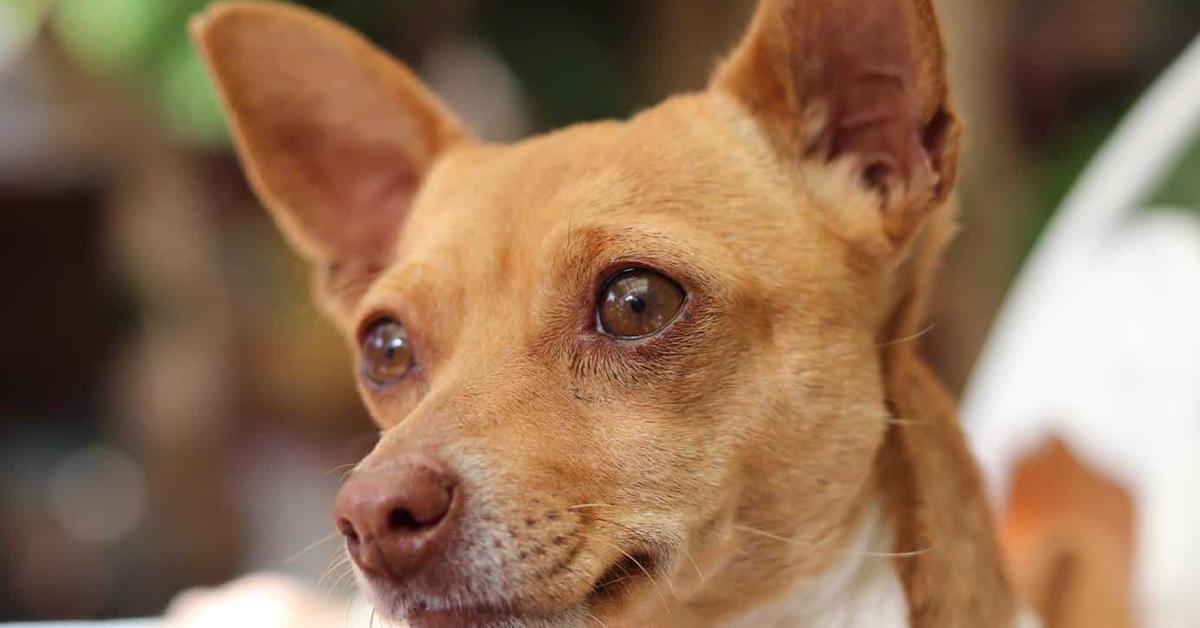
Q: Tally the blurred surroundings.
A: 1